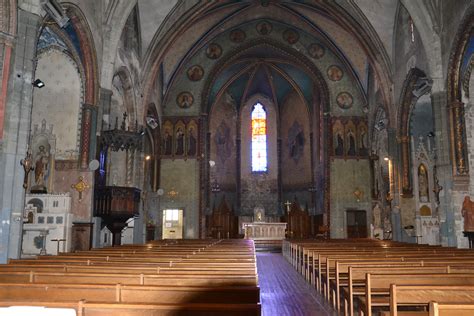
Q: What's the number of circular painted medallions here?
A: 9